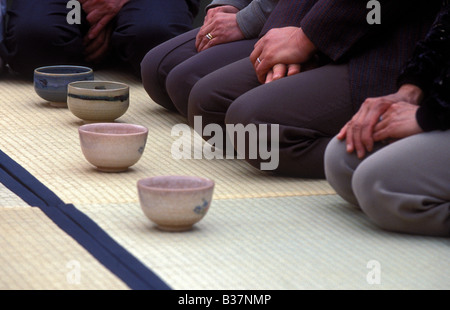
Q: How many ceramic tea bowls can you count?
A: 4